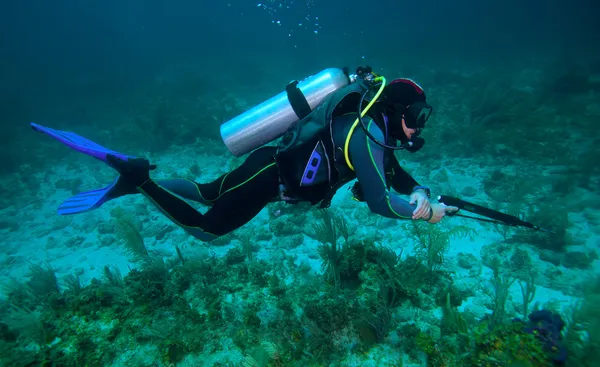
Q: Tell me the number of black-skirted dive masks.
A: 1